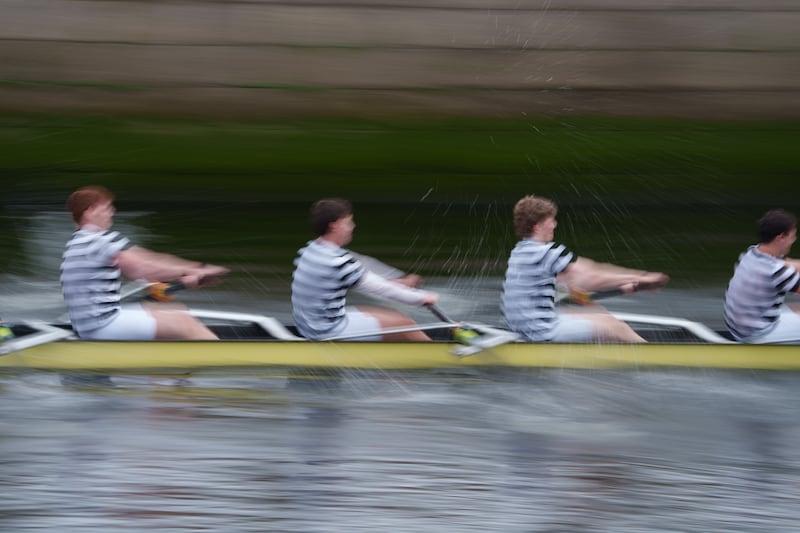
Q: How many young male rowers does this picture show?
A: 4